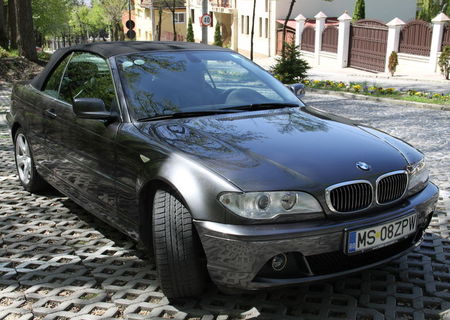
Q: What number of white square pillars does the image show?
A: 5